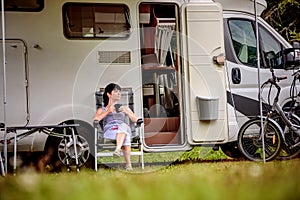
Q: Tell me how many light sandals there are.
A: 2